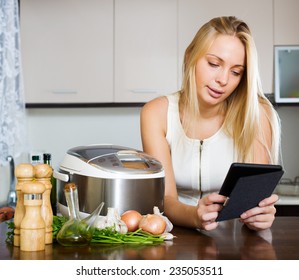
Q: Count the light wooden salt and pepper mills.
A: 3